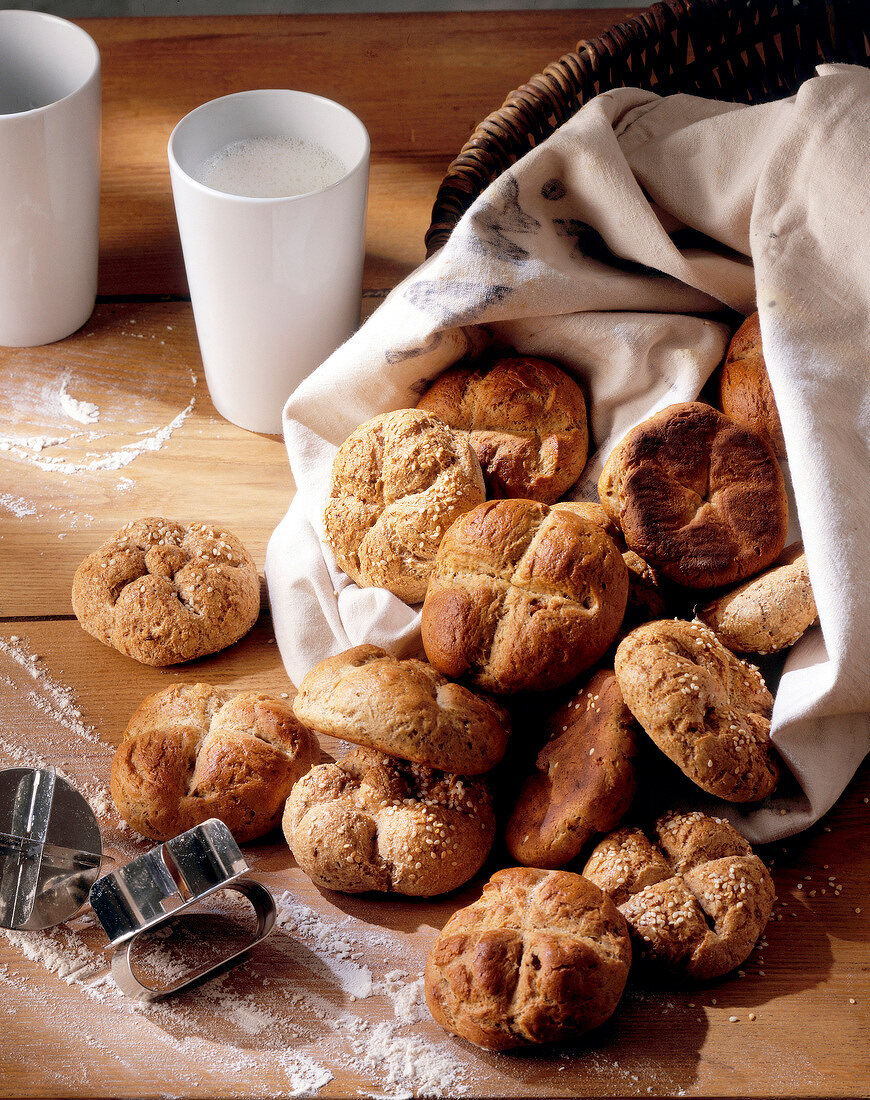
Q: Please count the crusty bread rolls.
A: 15